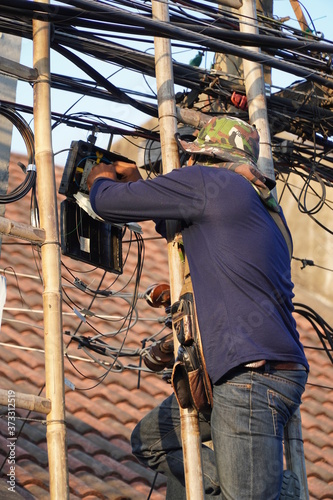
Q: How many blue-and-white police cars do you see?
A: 0